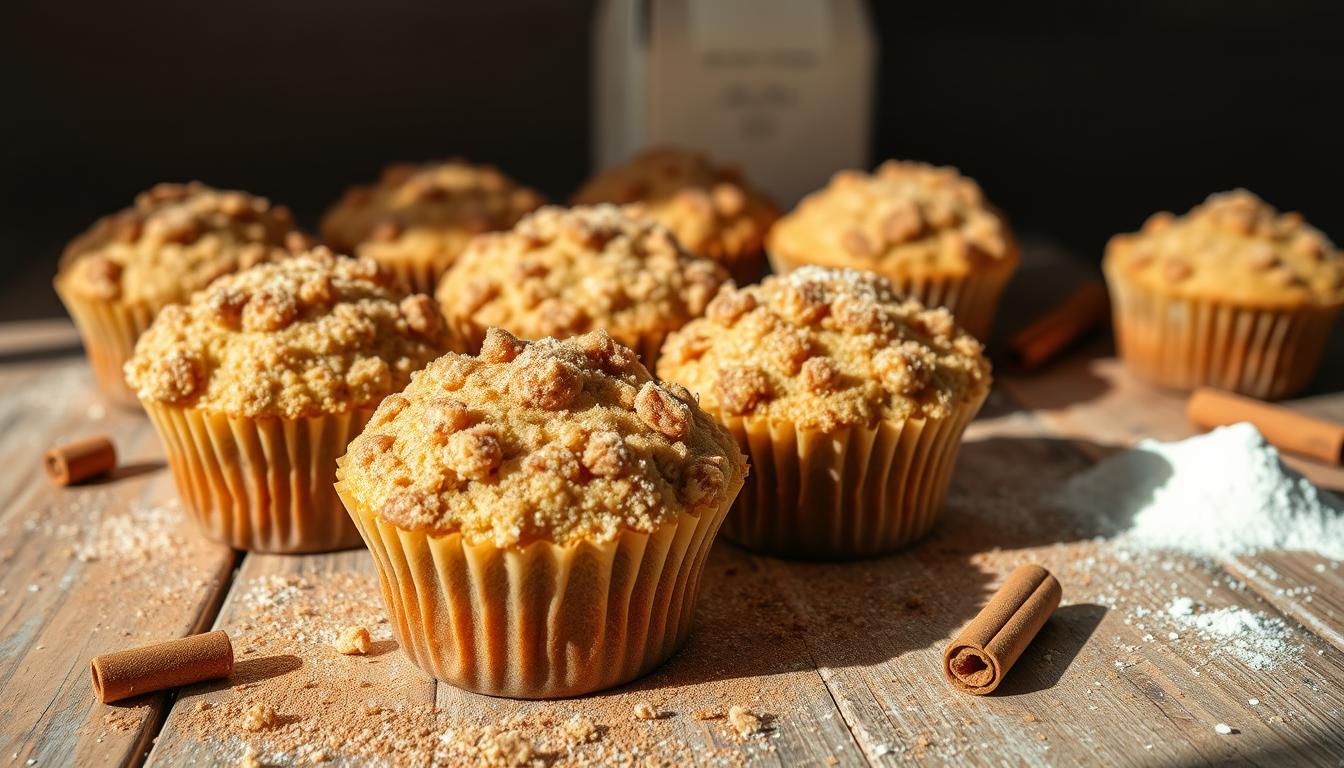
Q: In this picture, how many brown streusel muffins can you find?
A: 9